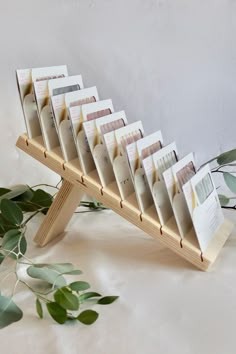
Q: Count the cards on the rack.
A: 10